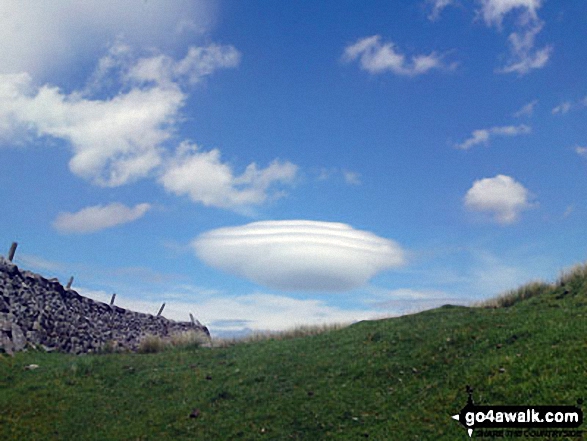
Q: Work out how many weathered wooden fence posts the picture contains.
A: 5